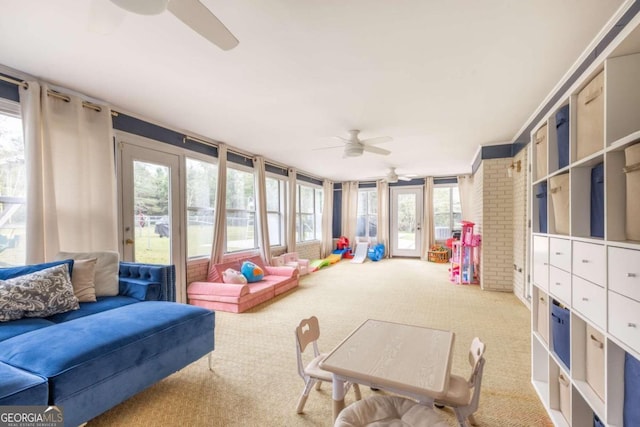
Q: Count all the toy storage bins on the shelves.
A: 13